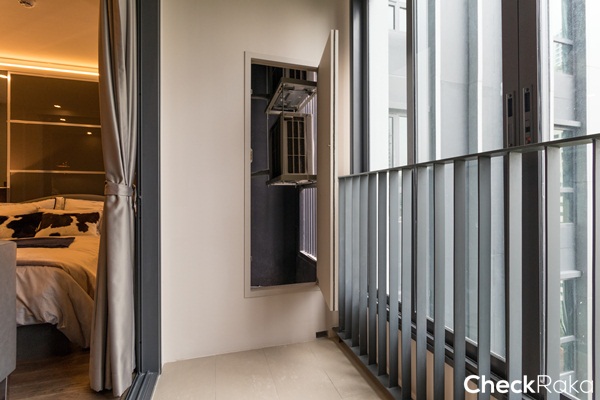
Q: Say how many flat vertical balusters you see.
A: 15